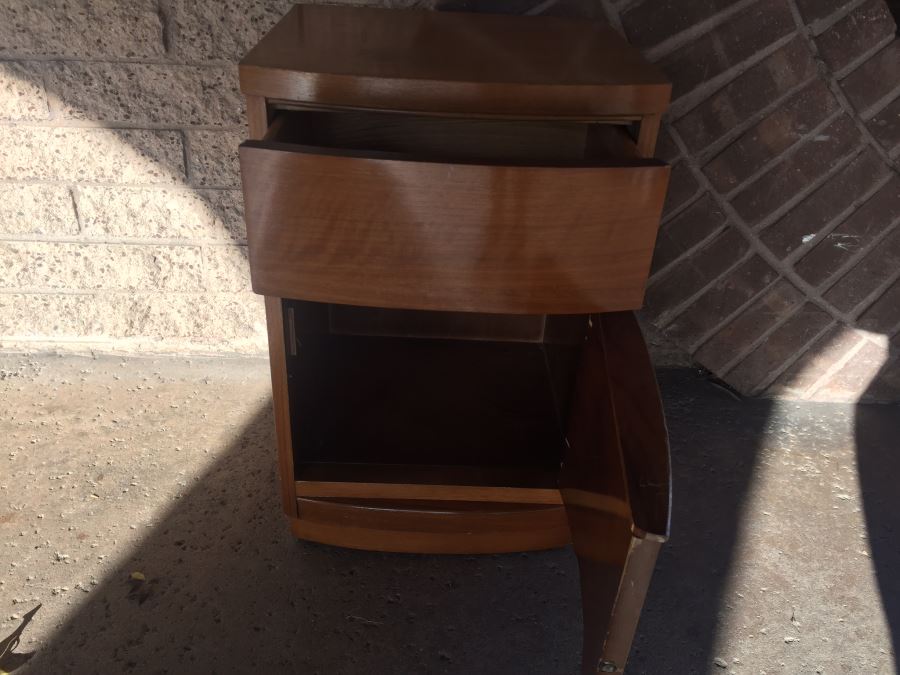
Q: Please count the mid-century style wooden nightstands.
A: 1